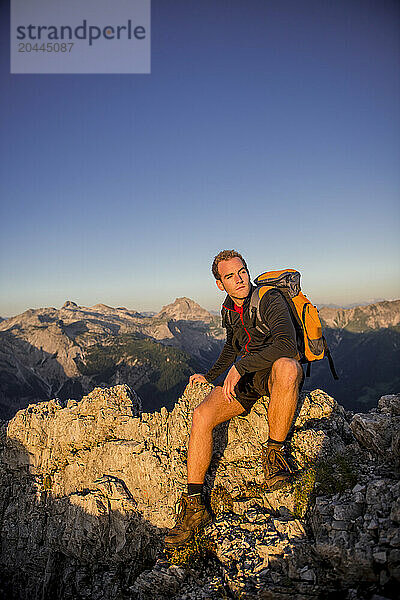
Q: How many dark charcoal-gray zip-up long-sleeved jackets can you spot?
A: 1